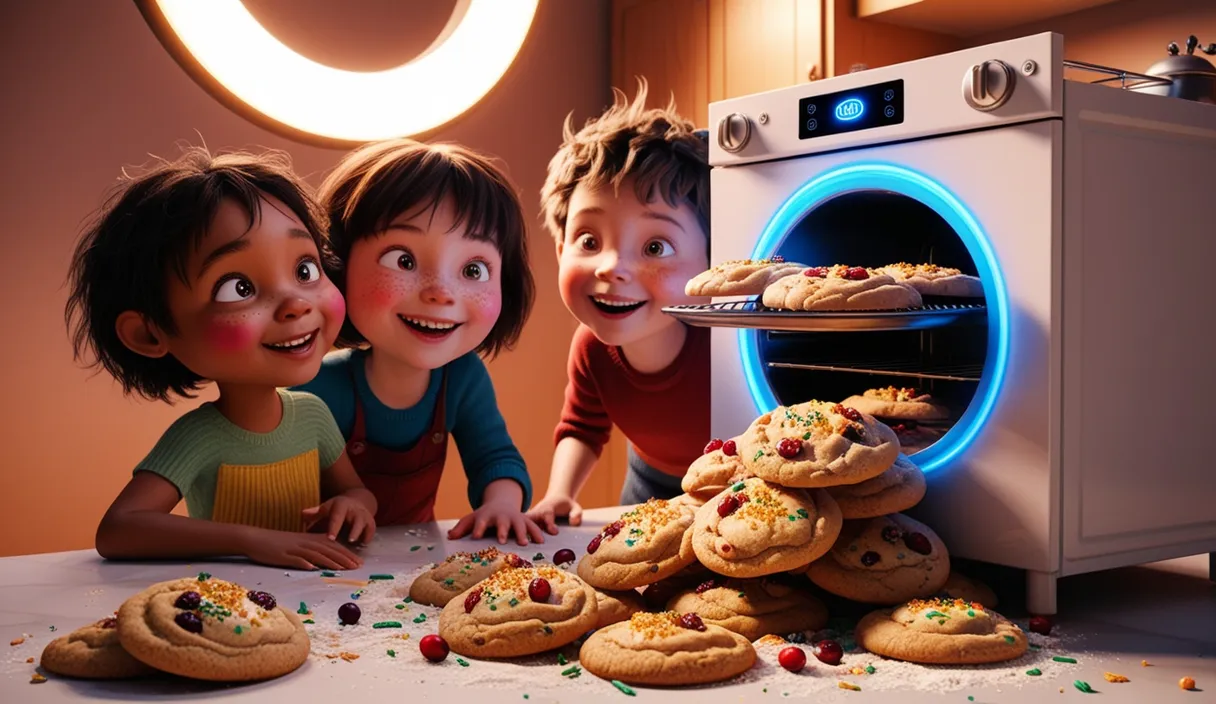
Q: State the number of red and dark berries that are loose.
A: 6